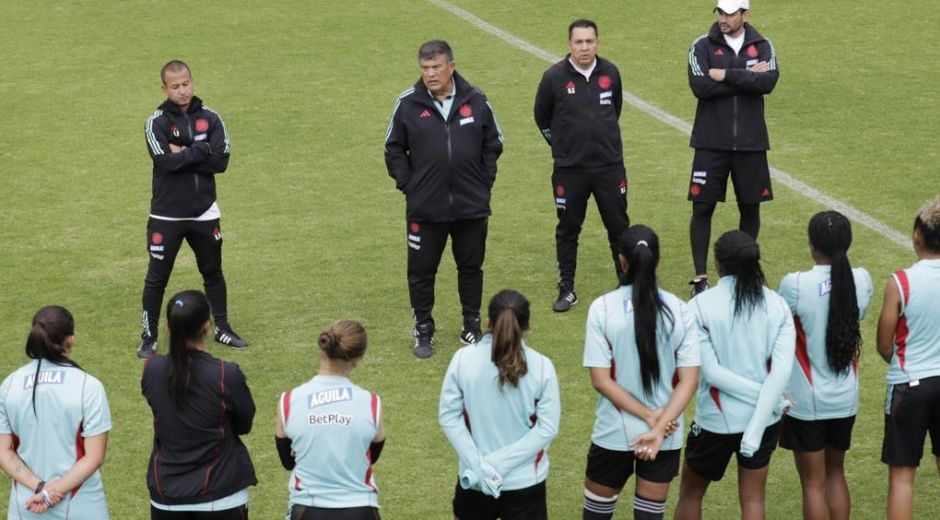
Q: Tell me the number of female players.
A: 8